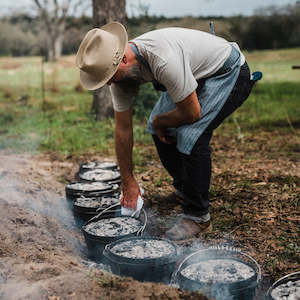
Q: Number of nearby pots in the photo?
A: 8